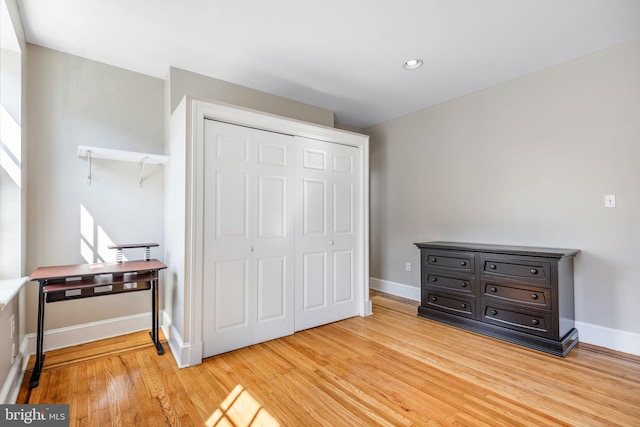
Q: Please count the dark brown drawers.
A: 6